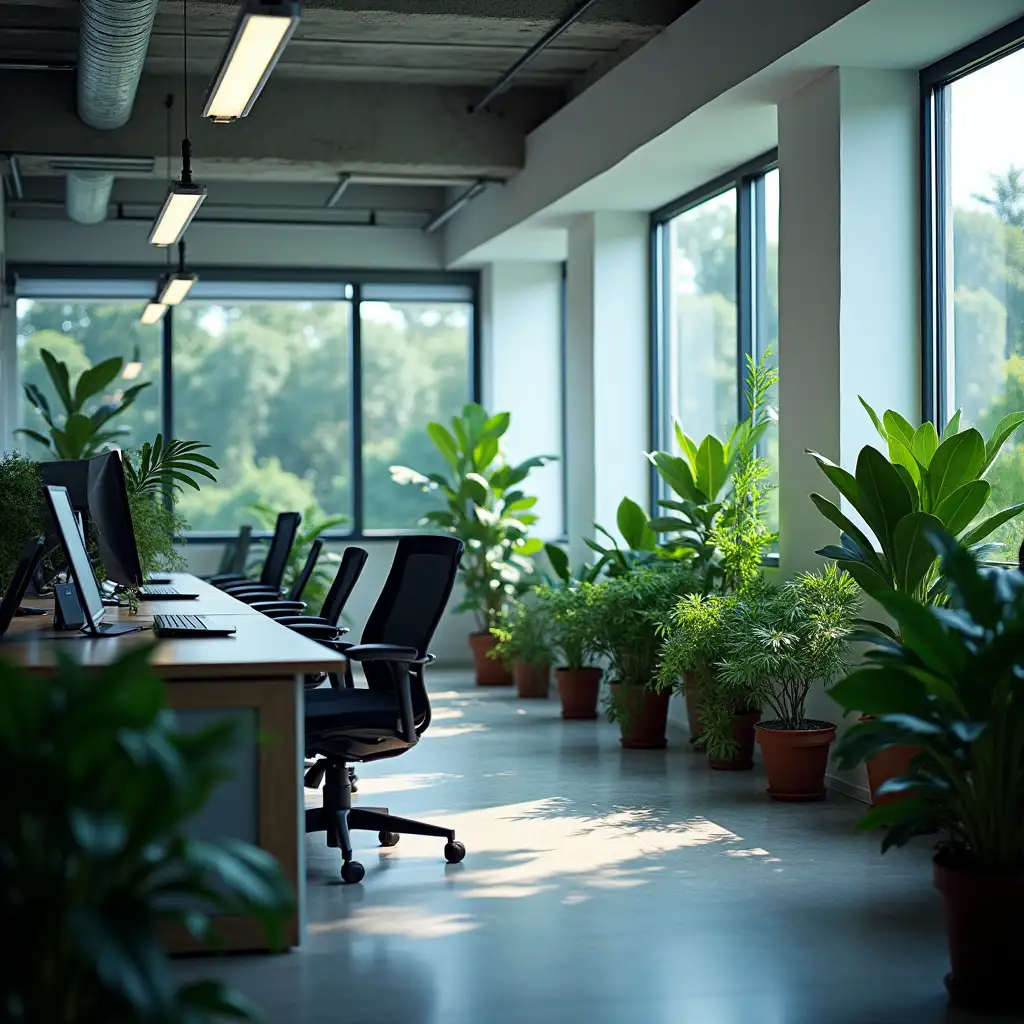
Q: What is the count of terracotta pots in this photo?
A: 9